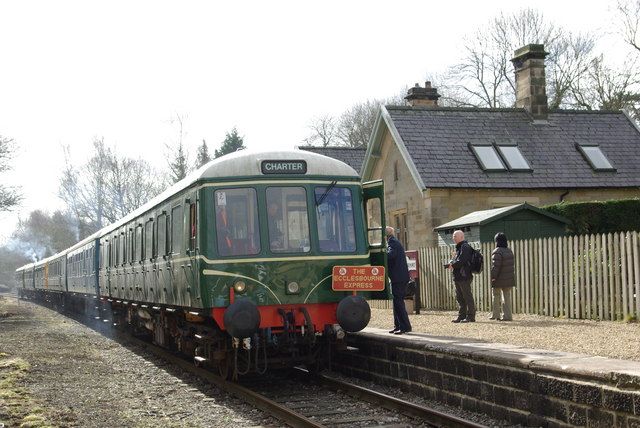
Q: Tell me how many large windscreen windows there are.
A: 3